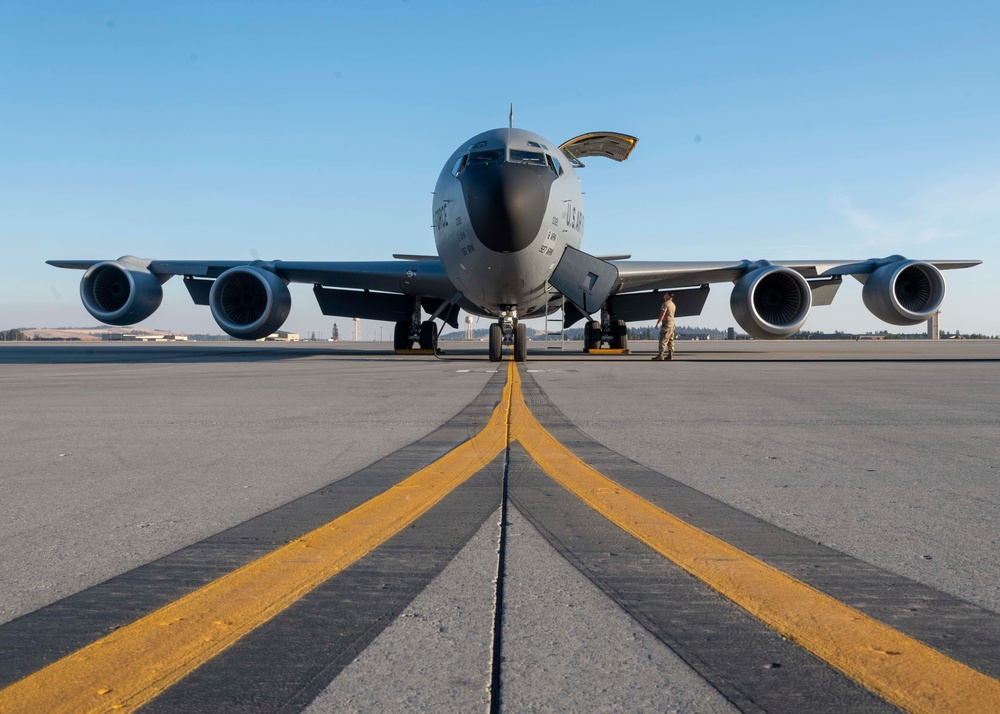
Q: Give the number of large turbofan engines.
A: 4